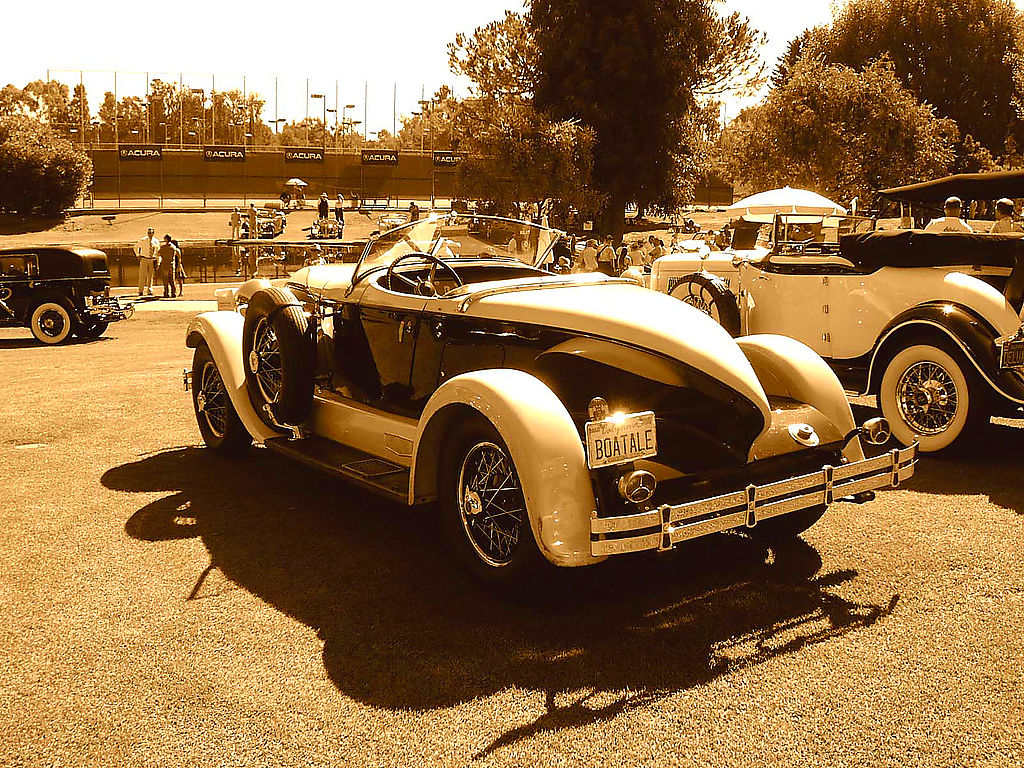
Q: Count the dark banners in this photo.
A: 5